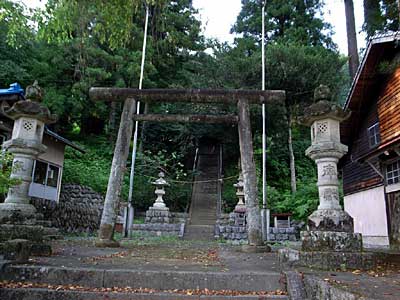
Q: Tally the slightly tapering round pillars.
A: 2